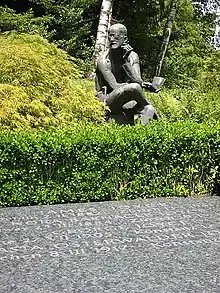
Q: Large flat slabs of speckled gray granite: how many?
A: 1